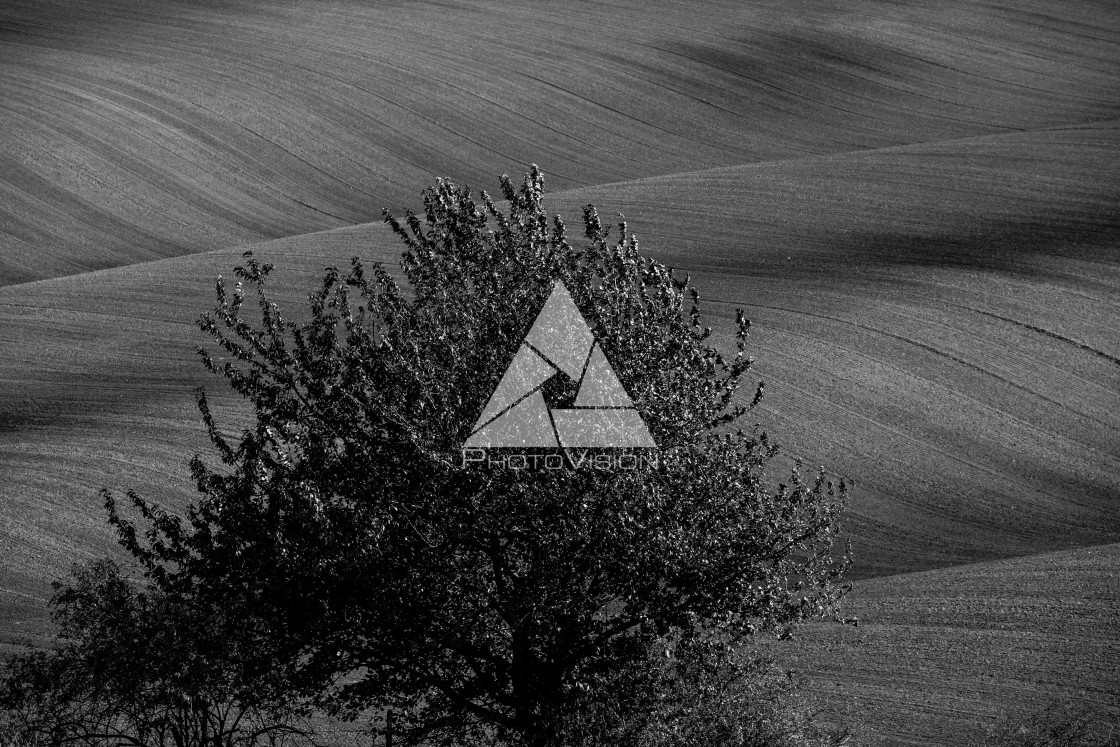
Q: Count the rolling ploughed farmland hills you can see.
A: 3